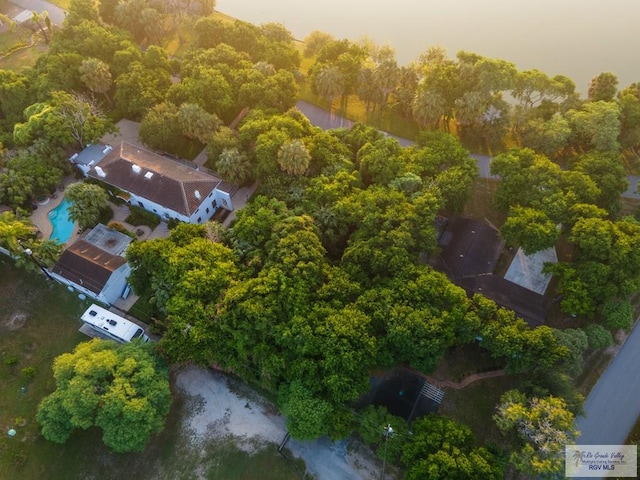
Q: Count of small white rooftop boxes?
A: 4